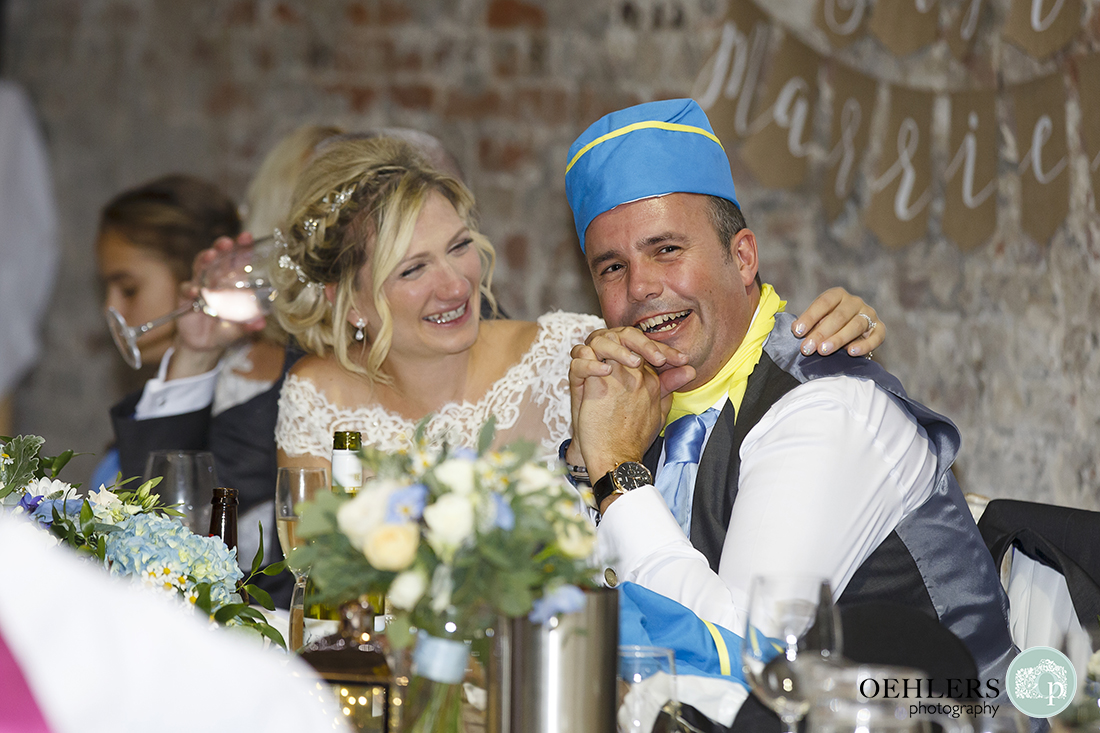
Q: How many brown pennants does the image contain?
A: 11